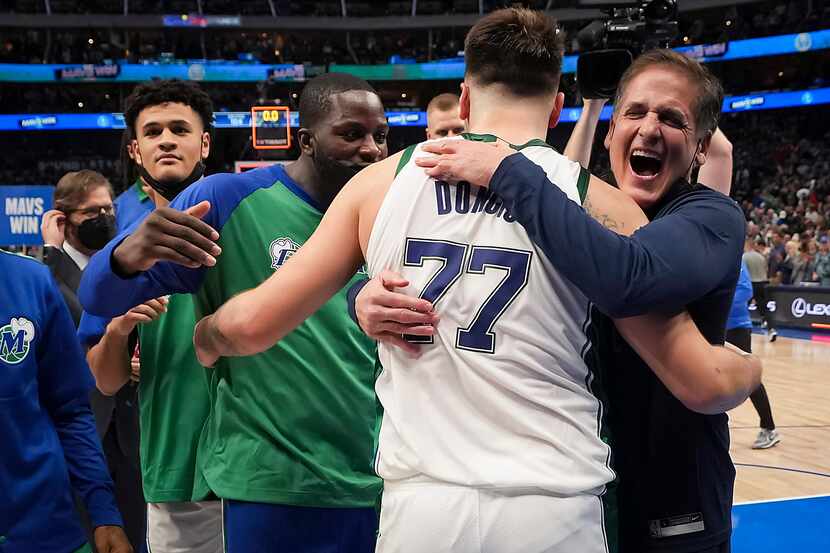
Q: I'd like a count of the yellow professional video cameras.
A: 0